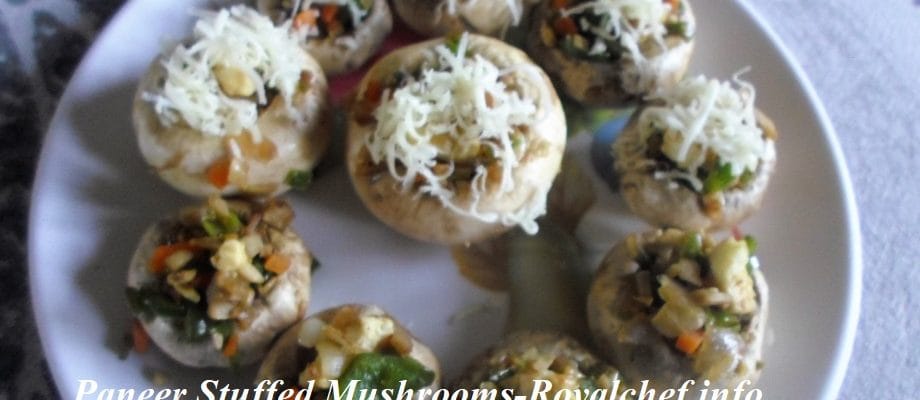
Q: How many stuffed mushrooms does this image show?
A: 10